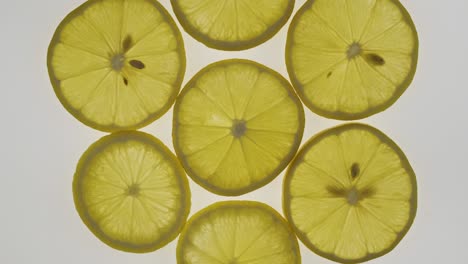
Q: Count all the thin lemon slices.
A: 7